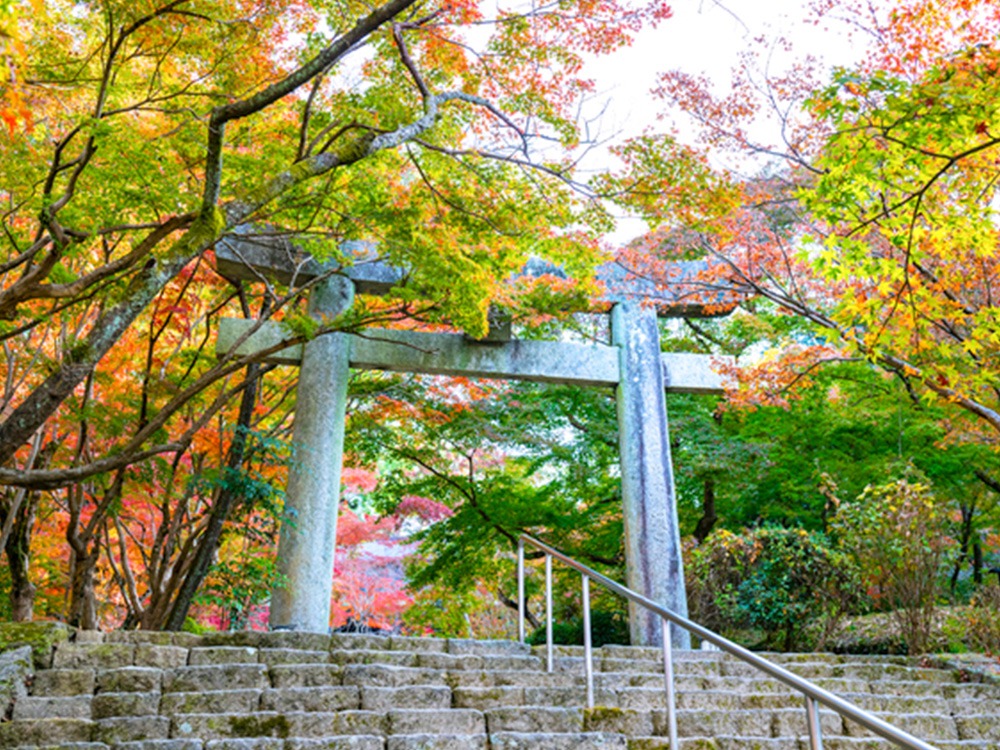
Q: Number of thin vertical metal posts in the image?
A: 5